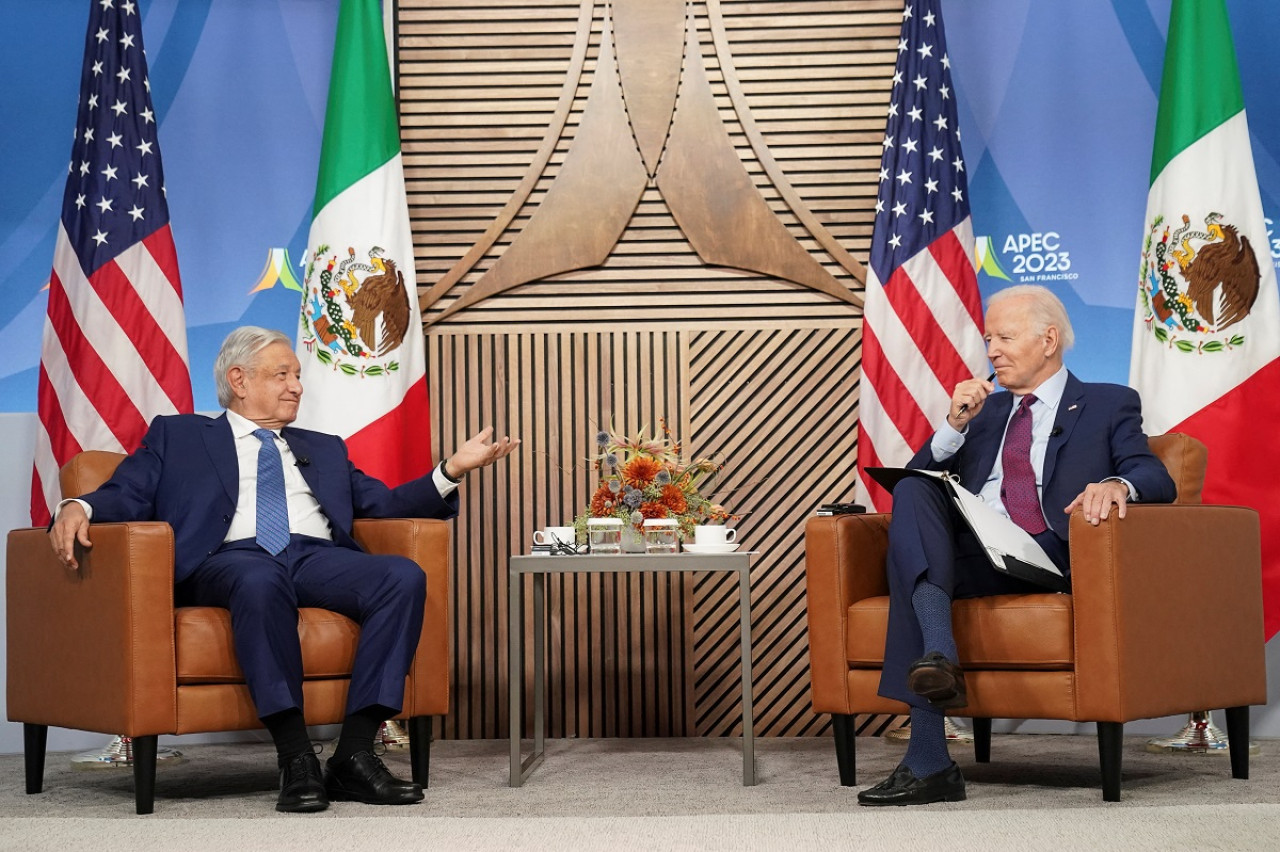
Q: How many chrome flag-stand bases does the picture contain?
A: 4